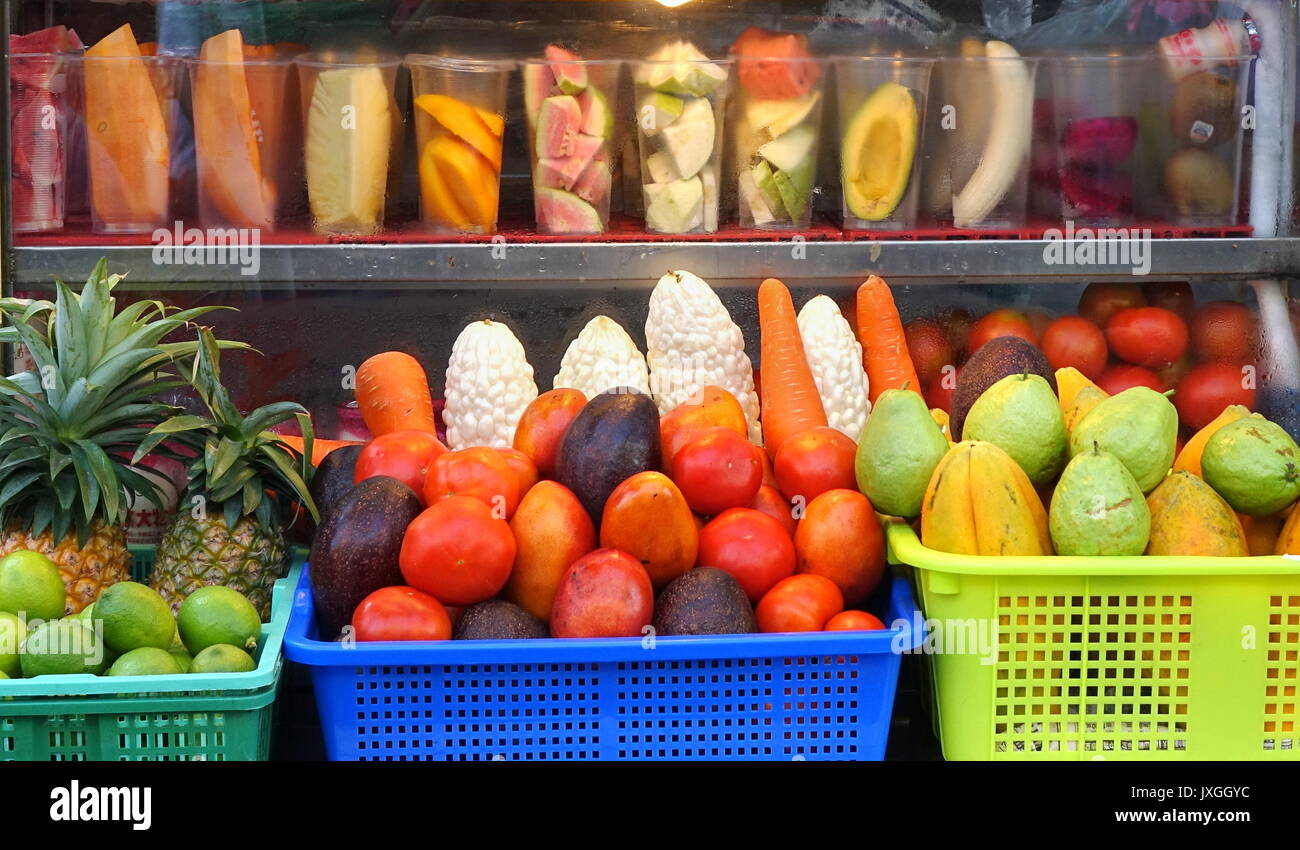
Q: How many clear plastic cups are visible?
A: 12